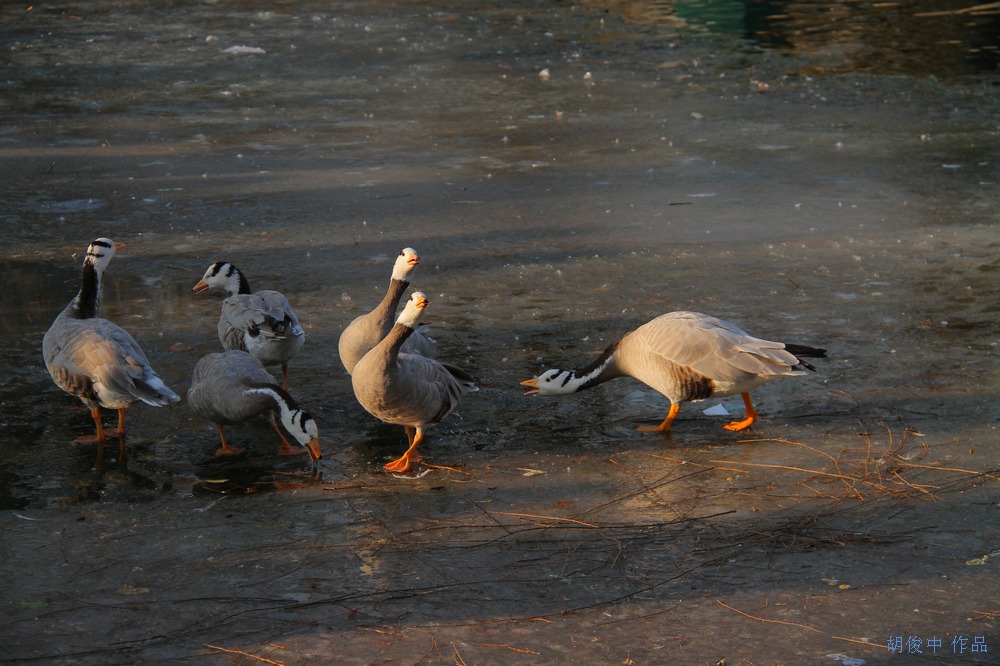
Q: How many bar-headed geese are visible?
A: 6